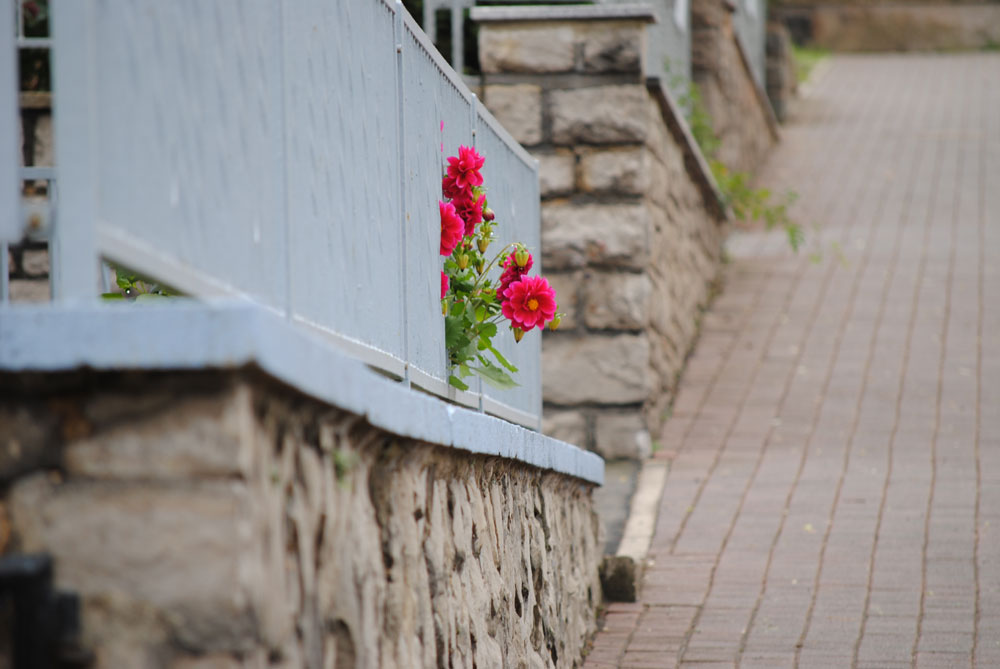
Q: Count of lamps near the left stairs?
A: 0